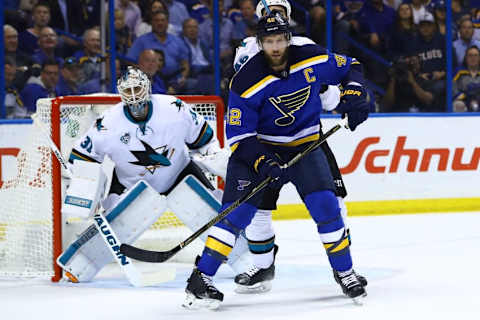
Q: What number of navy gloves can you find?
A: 2